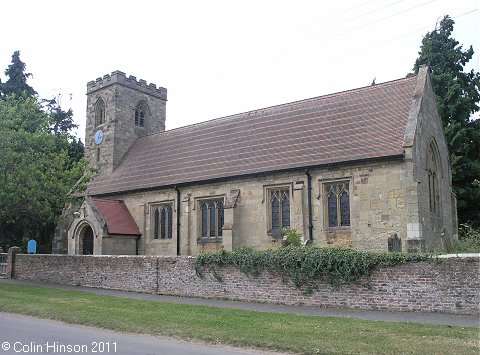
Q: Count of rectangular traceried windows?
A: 4